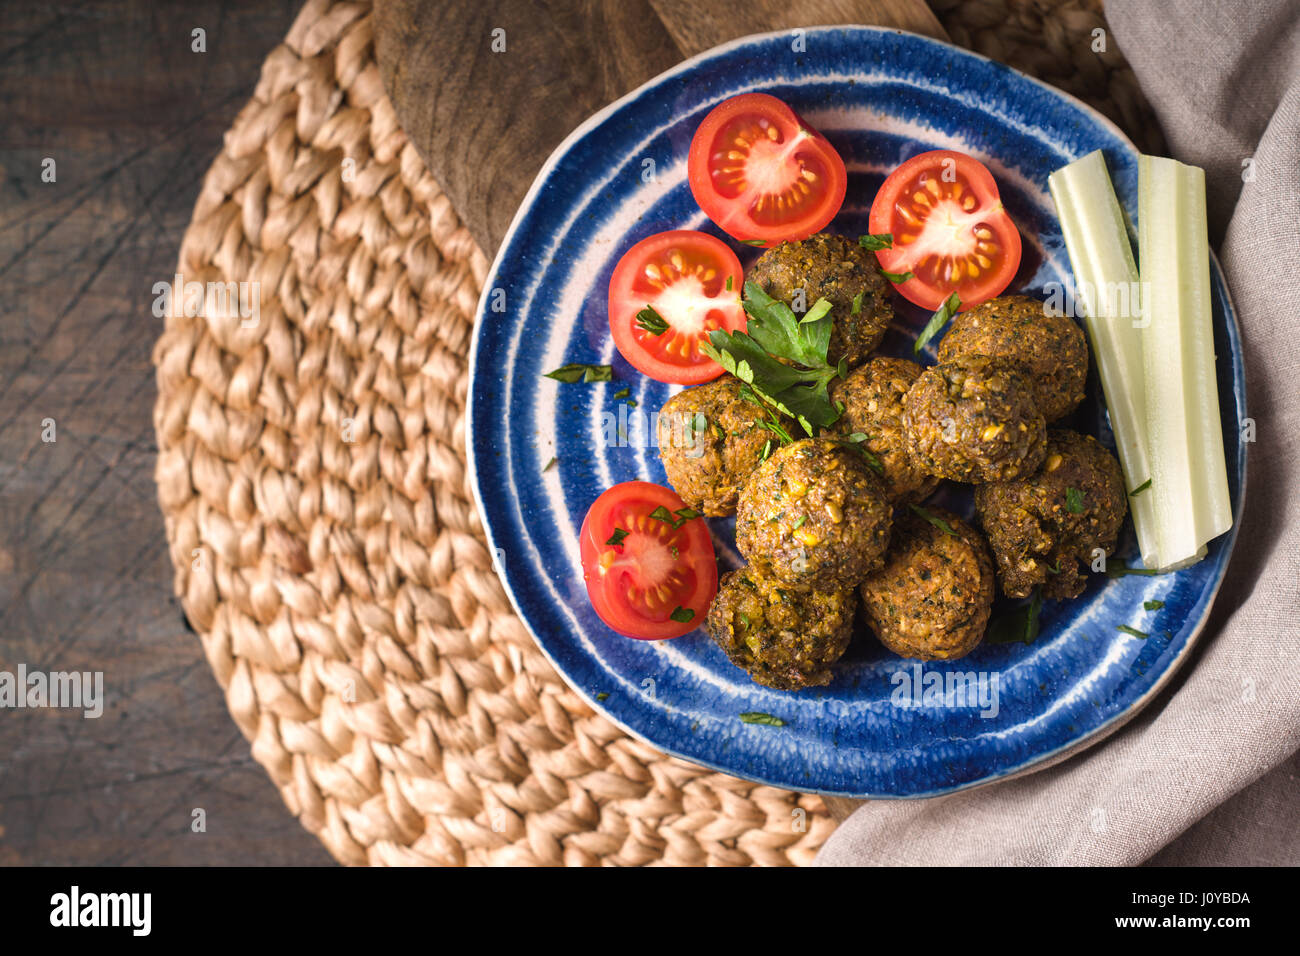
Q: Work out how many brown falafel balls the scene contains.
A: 9